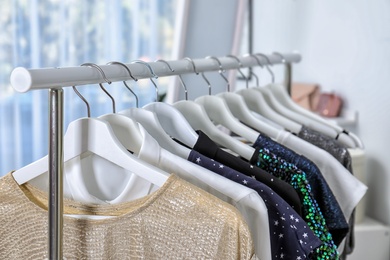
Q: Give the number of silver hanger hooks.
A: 10